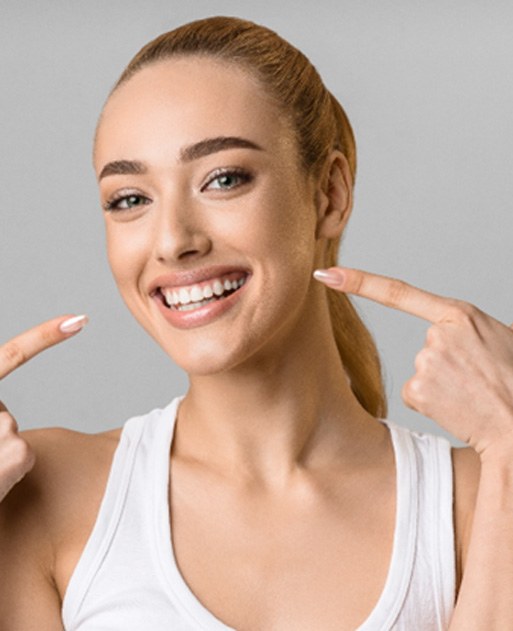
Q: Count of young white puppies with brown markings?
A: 0